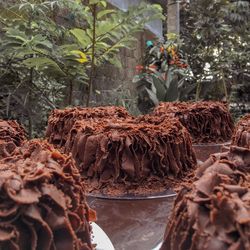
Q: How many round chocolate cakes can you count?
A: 7